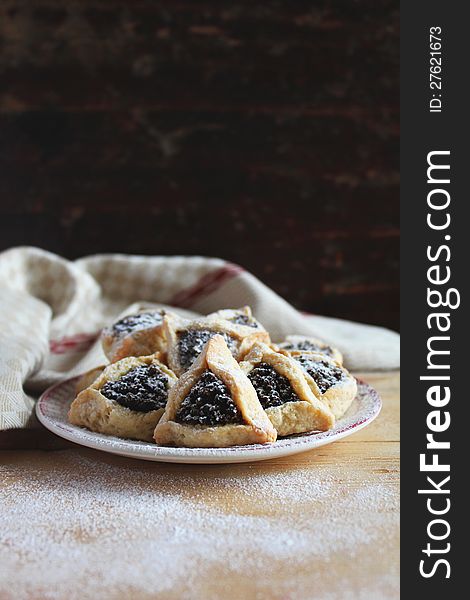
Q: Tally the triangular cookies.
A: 8